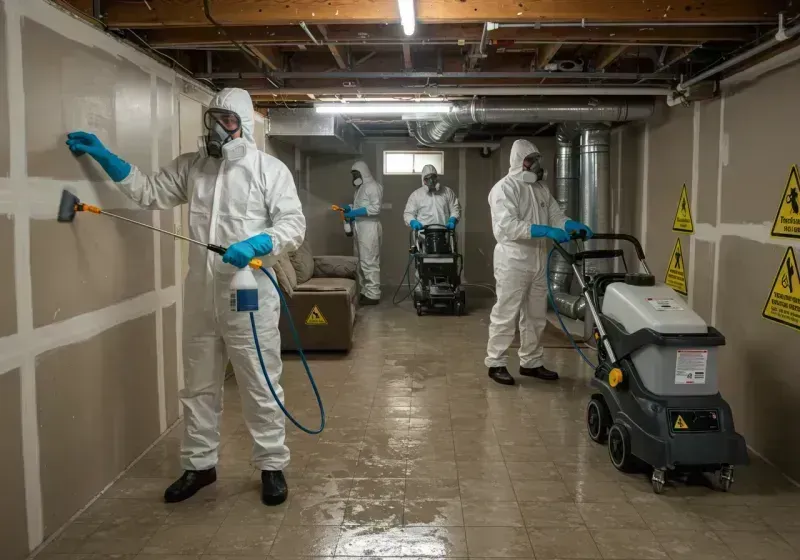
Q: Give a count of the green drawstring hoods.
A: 0